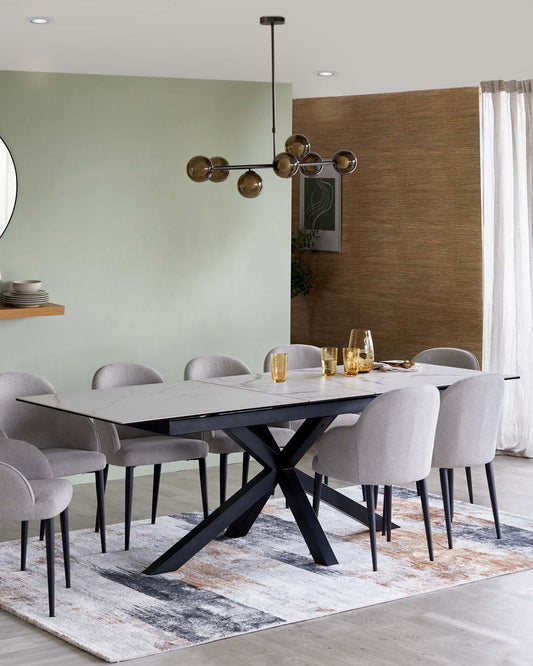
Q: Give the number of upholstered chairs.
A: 8